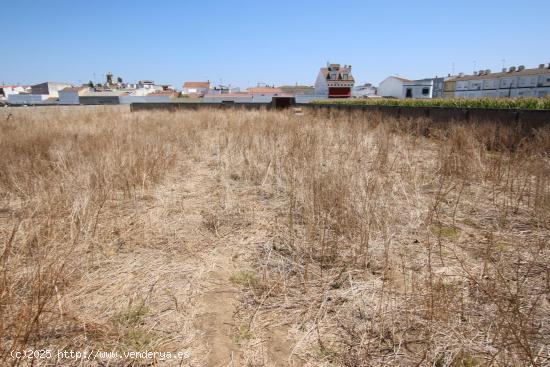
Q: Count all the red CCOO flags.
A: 0